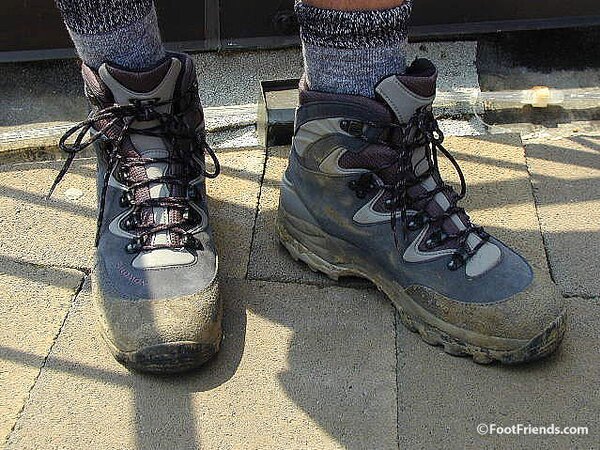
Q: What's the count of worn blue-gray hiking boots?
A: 2